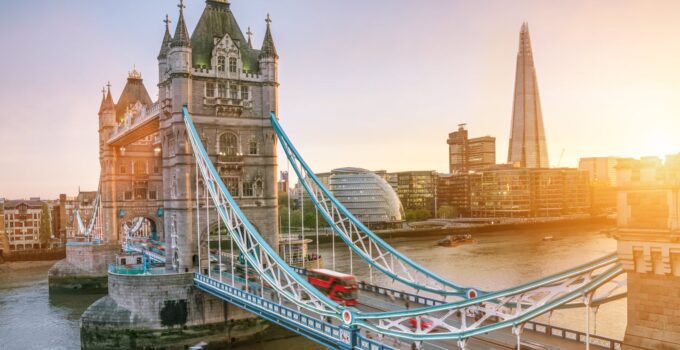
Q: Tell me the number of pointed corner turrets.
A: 6